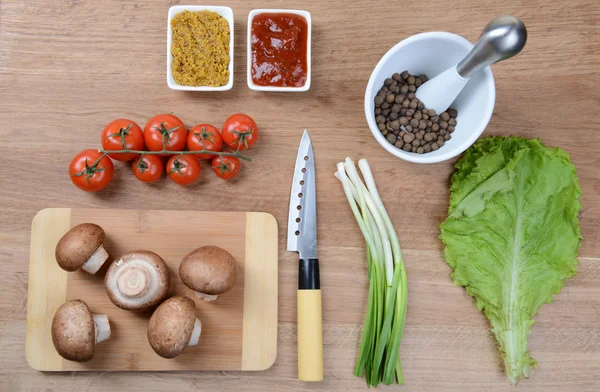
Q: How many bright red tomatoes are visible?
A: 8